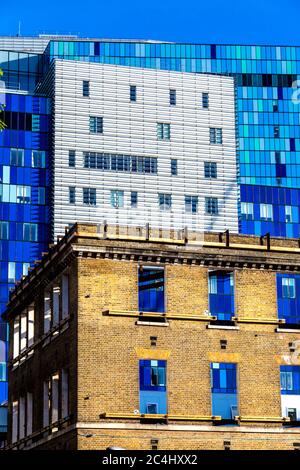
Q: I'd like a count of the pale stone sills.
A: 3